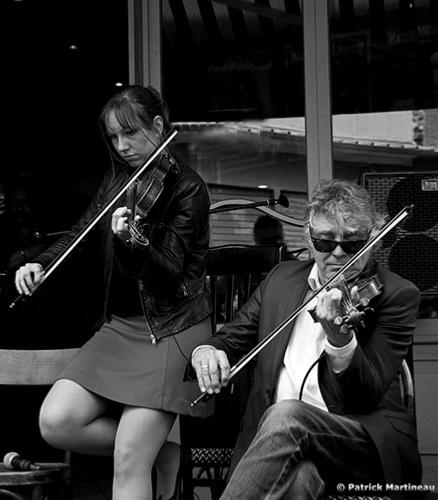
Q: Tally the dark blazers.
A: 1